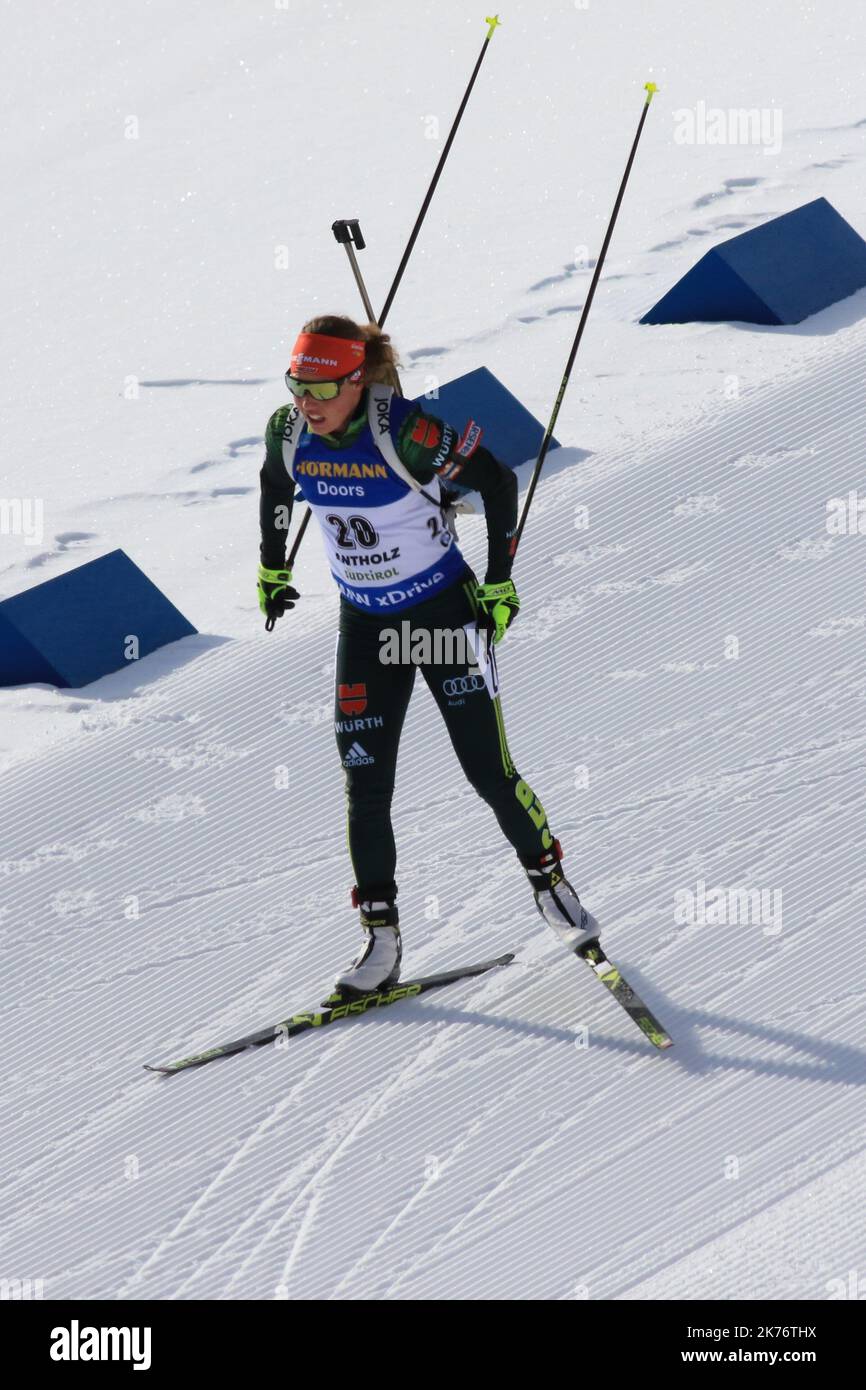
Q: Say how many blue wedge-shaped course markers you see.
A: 3